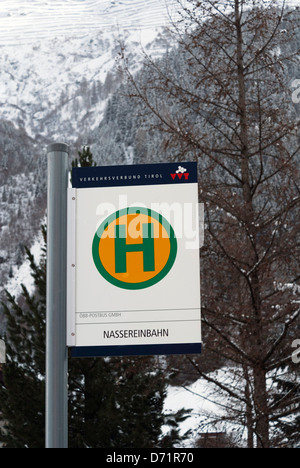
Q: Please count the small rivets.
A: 3